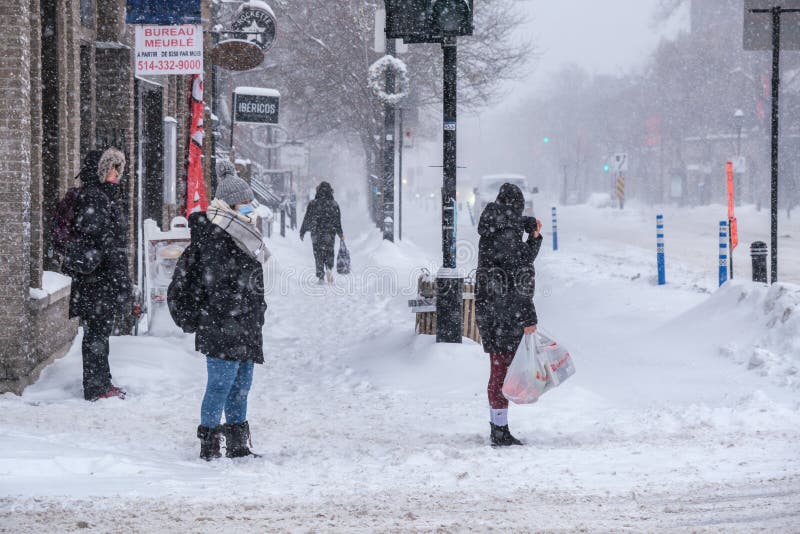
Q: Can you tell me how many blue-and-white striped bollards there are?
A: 3